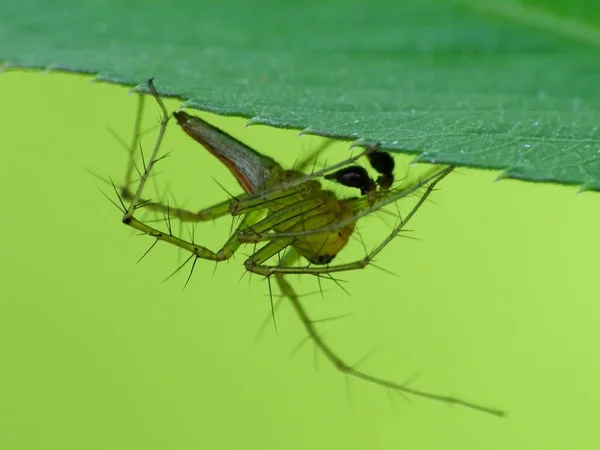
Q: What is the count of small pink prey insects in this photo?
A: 0